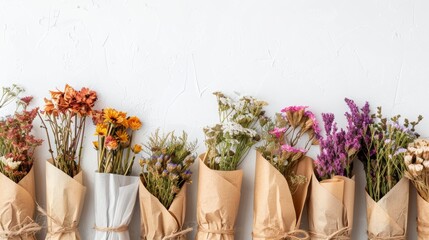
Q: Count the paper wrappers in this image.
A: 9